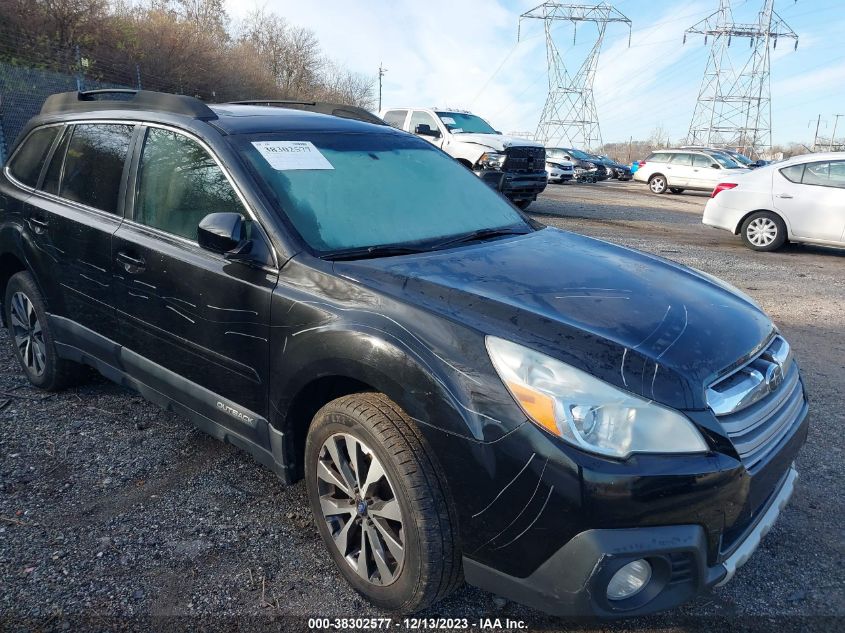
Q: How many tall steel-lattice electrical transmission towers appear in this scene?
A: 2